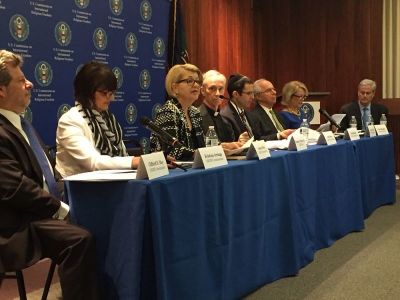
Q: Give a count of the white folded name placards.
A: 8